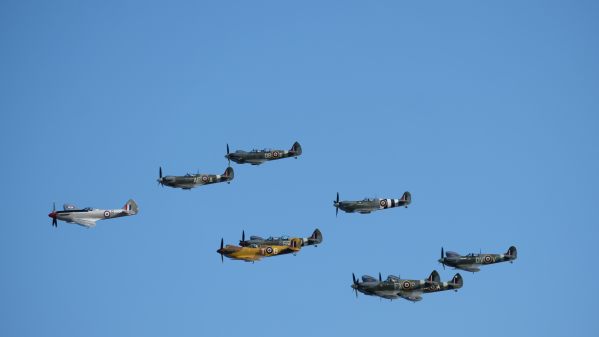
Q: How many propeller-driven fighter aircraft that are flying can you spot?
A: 9